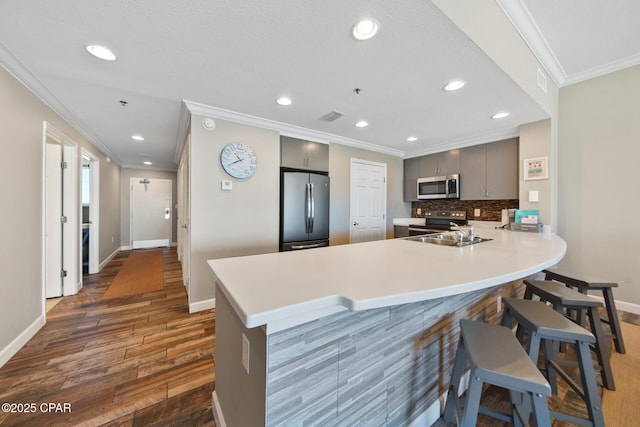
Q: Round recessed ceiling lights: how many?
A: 9